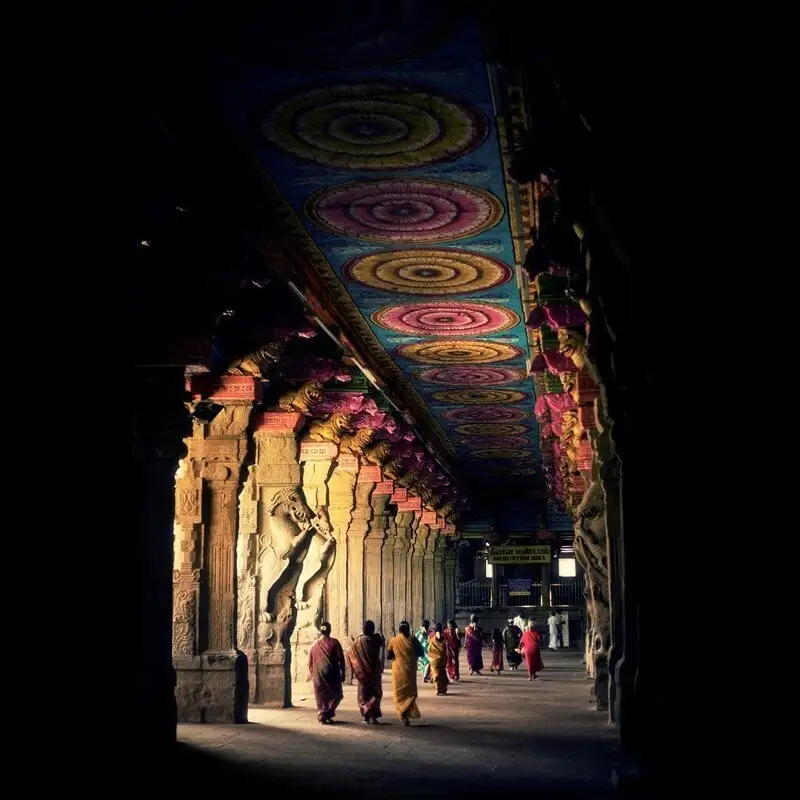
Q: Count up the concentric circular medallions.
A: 11